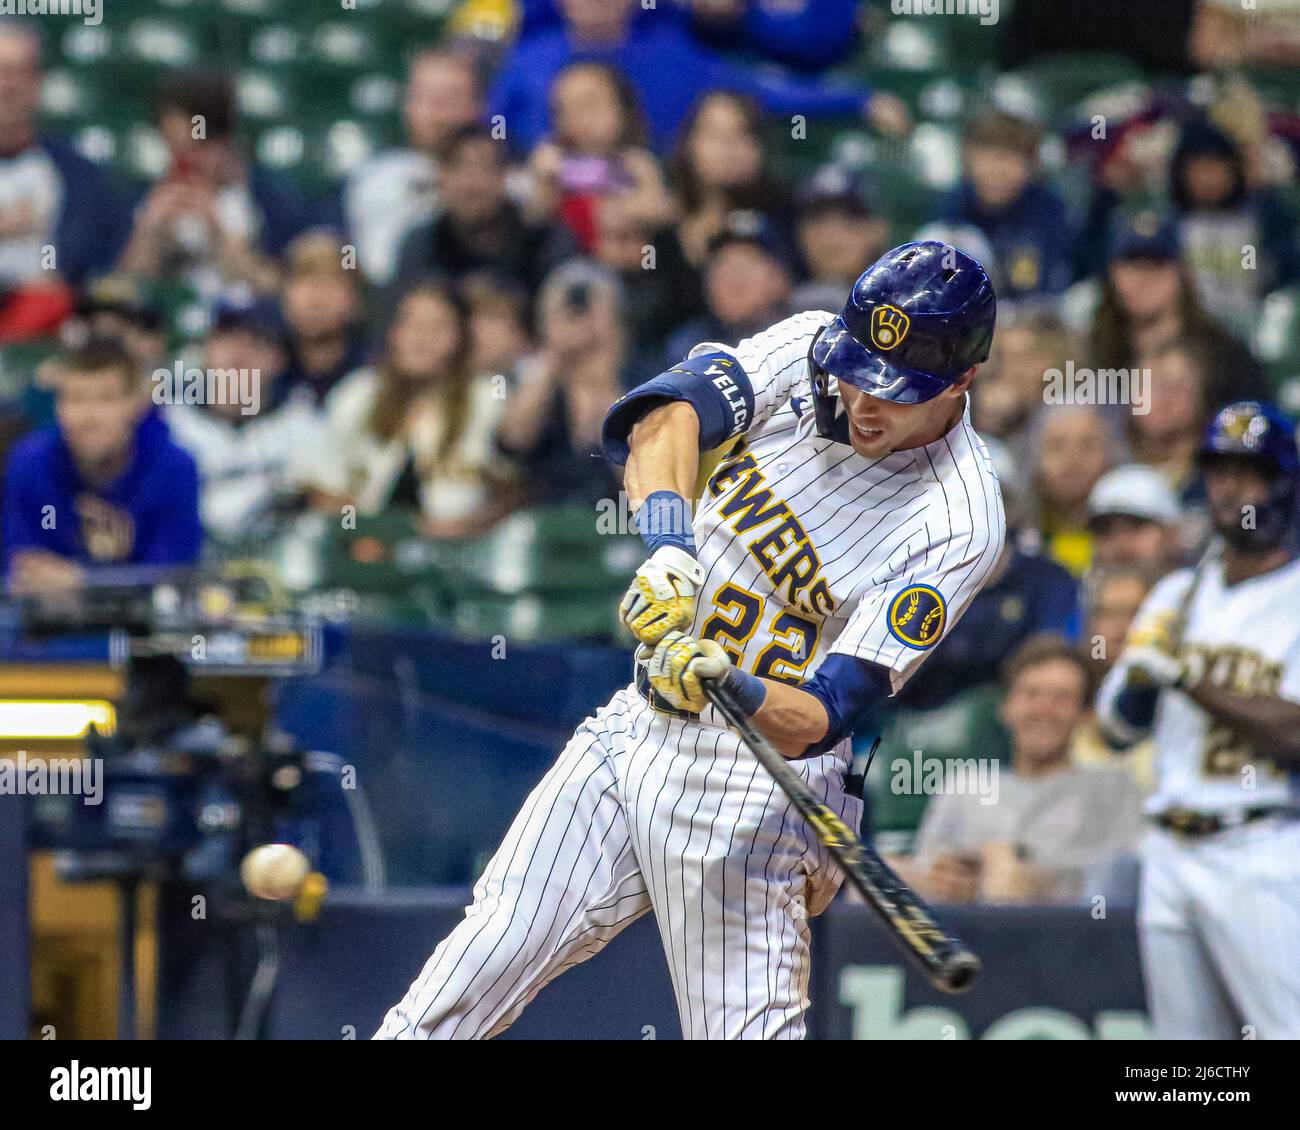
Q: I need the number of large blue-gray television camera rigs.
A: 1